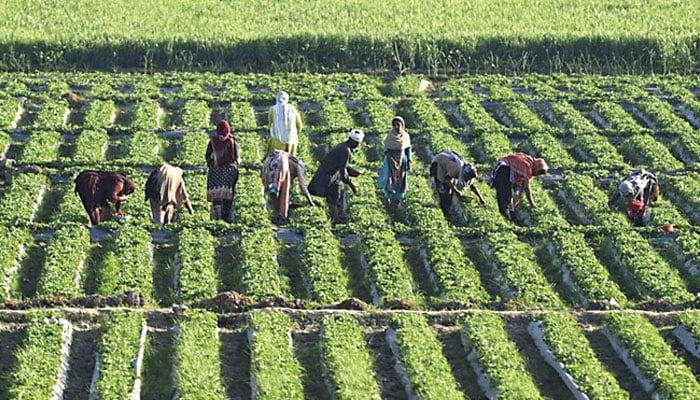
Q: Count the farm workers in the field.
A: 10